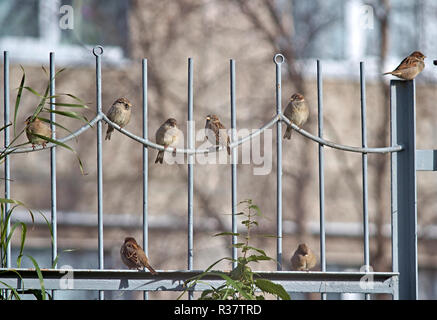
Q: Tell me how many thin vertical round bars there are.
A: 9